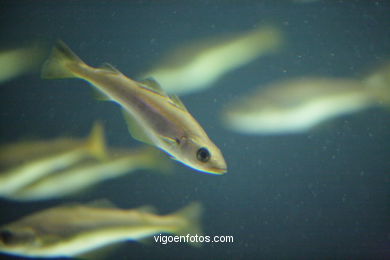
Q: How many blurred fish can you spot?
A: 6